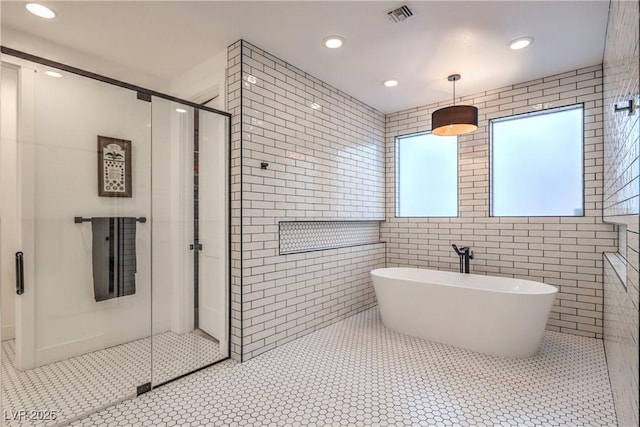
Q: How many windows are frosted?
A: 2